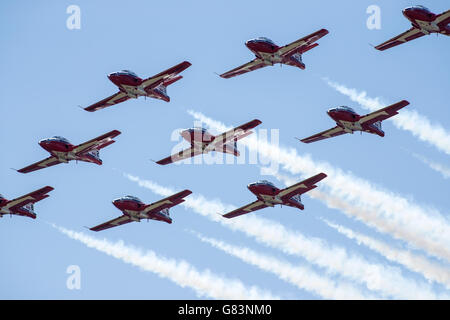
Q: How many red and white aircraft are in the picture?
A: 9